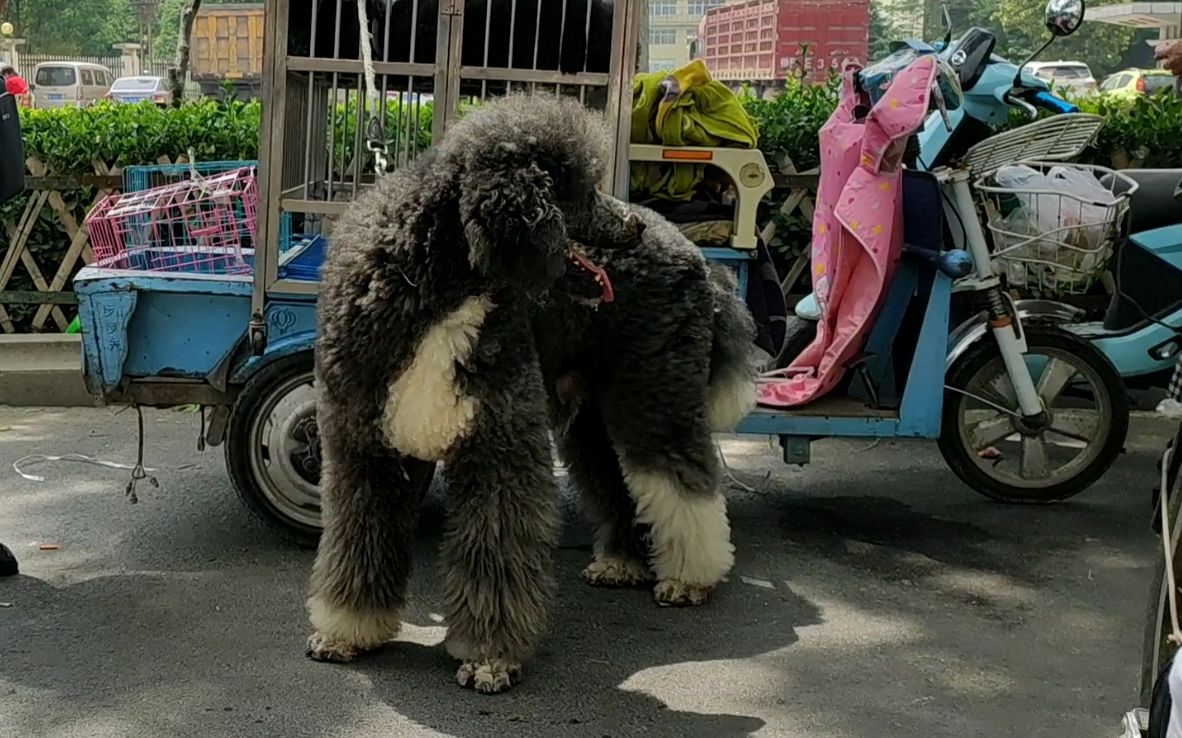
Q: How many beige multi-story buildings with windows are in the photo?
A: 1